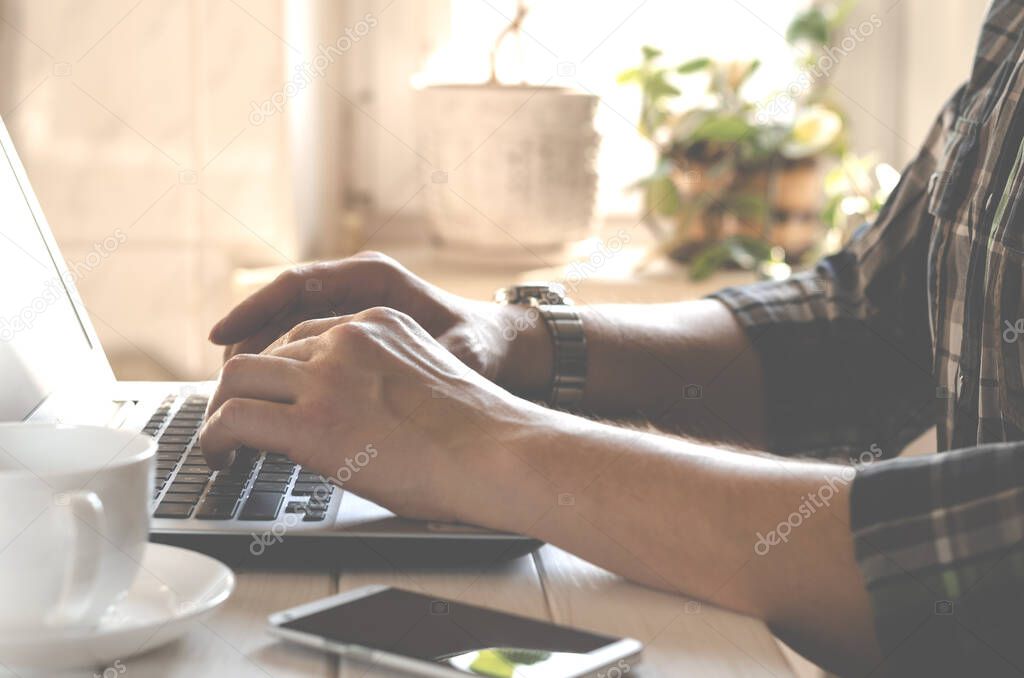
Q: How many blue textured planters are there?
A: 0